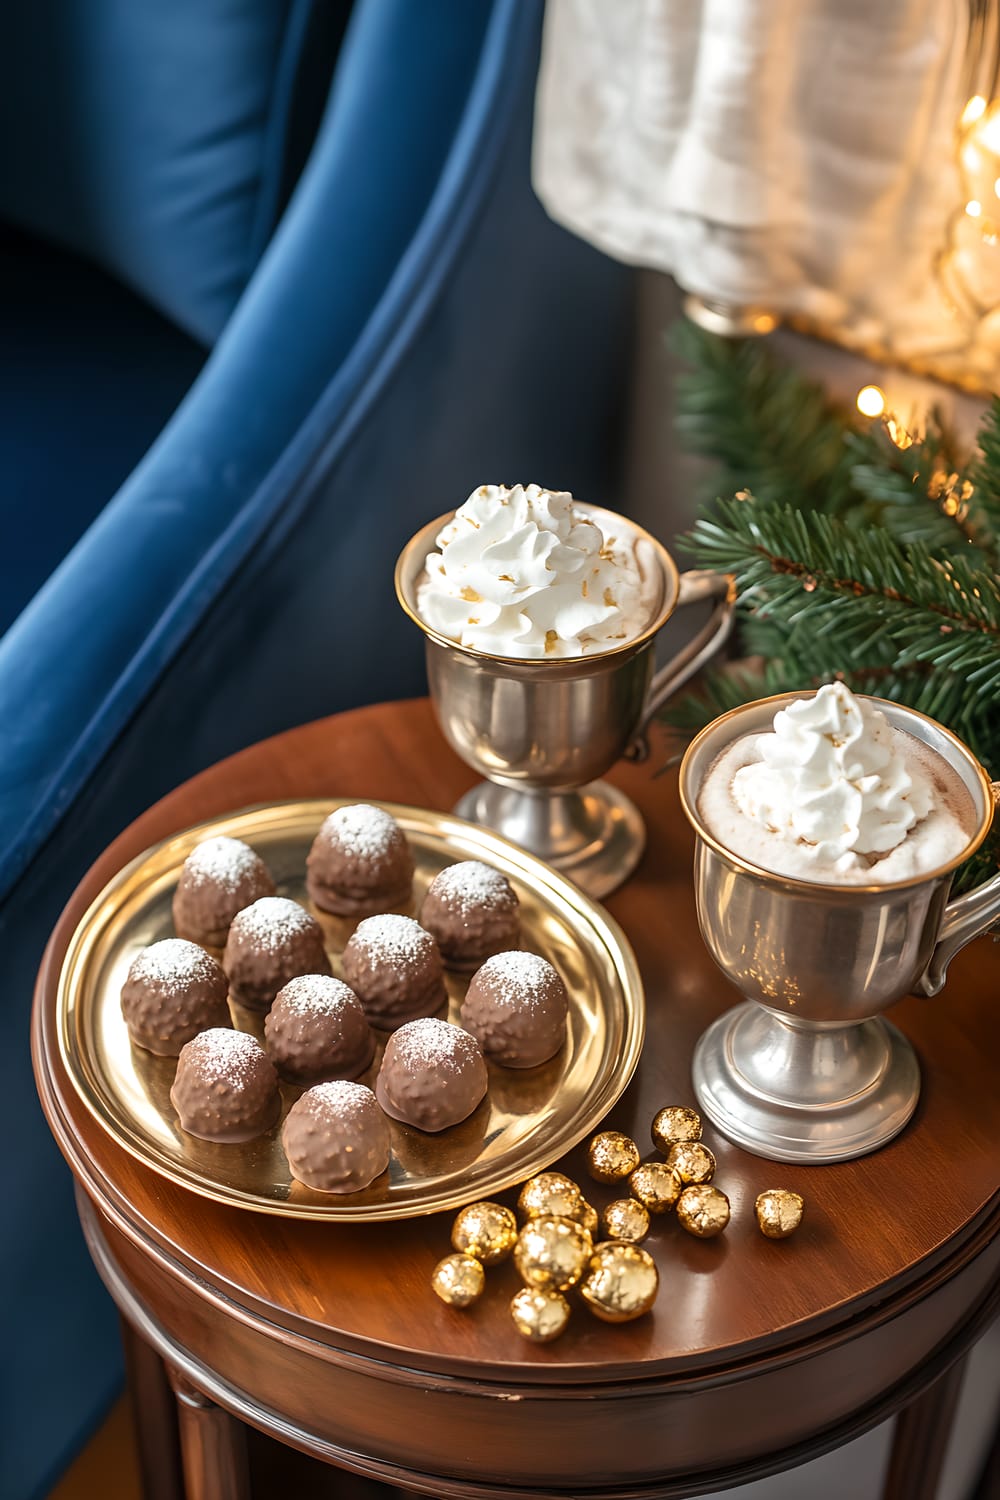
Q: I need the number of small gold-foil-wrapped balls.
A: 14